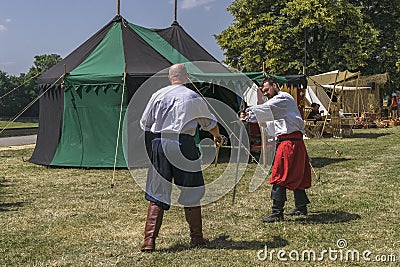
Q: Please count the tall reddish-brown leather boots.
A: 2